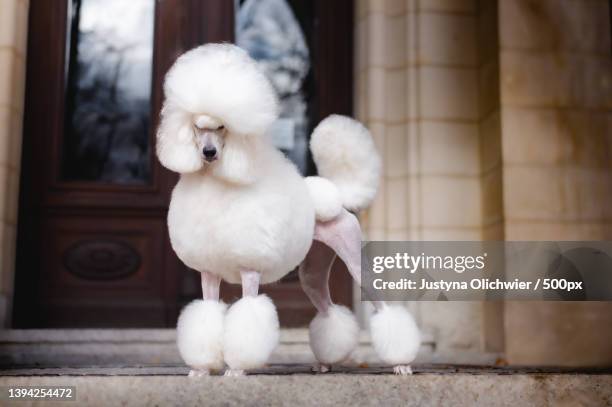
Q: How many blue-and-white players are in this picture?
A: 0